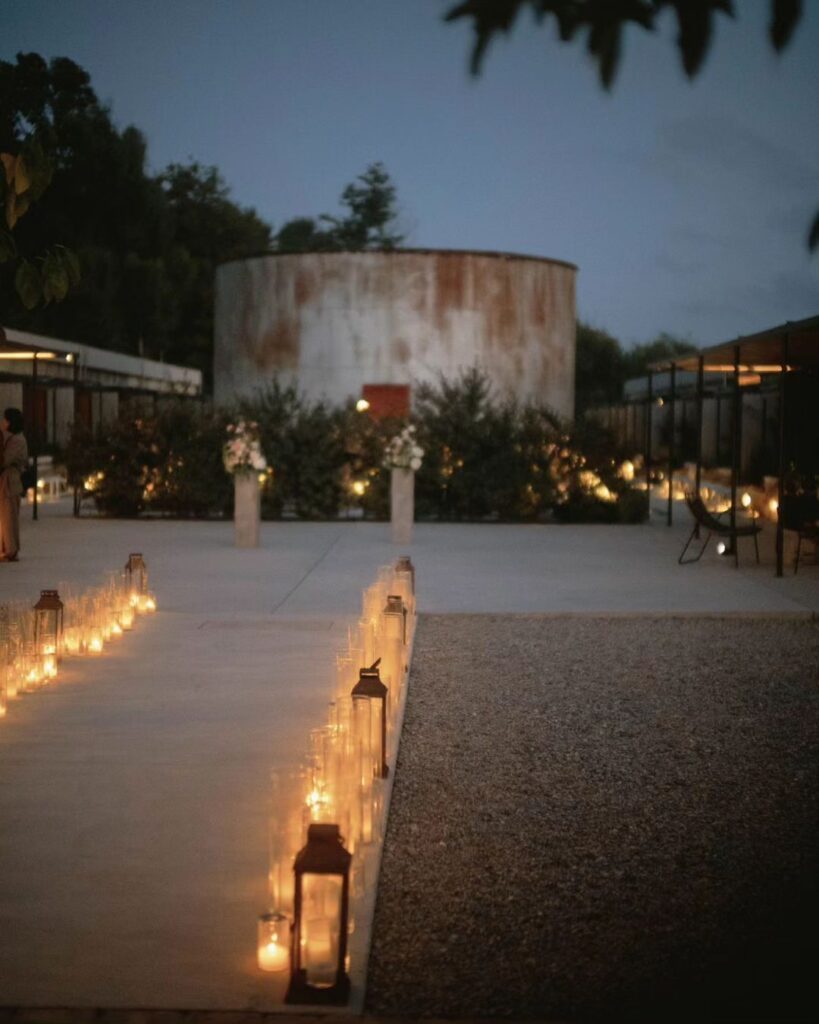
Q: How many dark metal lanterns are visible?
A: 6